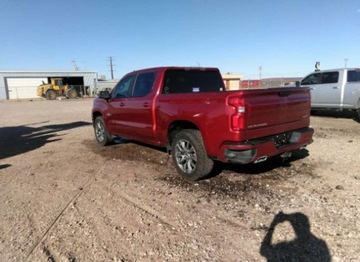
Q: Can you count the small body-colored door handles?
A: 2